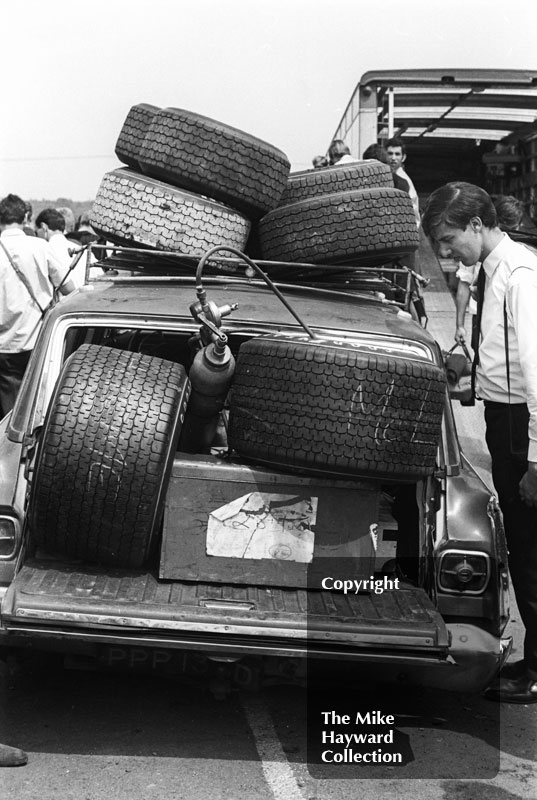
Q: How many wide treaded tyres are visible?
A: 7